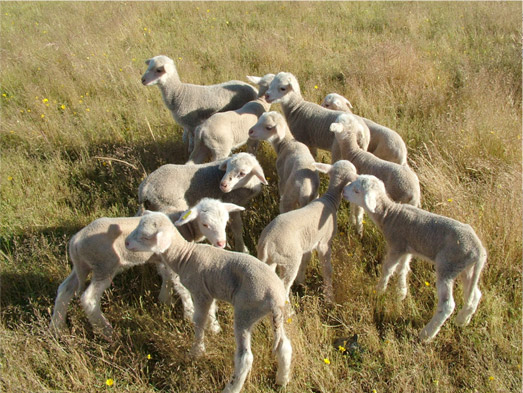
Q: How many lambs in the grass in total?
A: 11